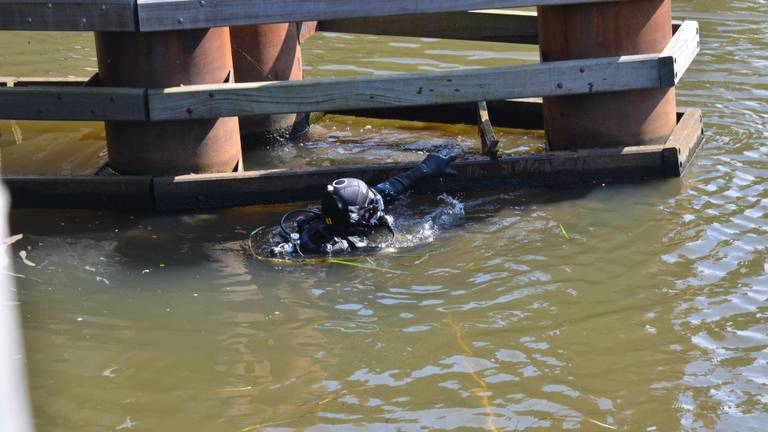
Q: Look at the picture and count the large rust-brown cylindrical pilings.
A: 3